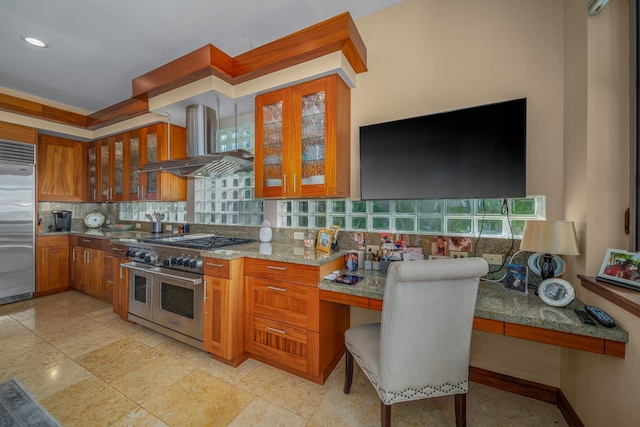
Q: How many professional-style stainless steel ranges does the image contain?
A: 1